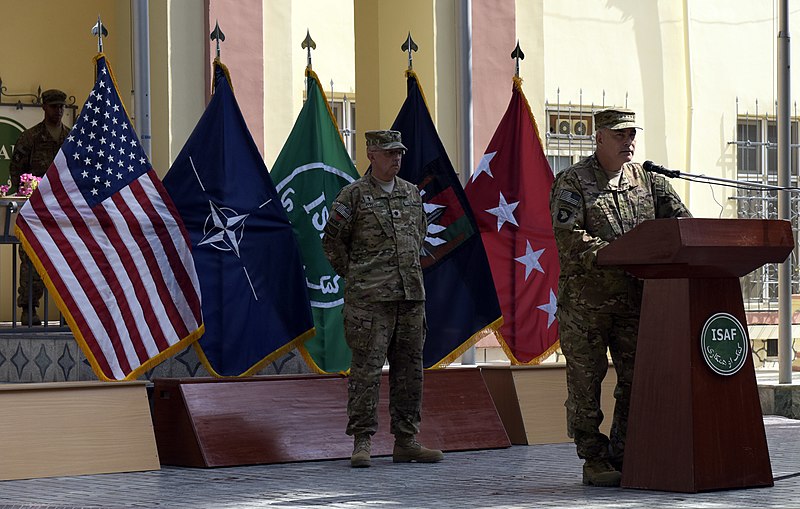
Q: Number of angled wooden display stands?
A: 3